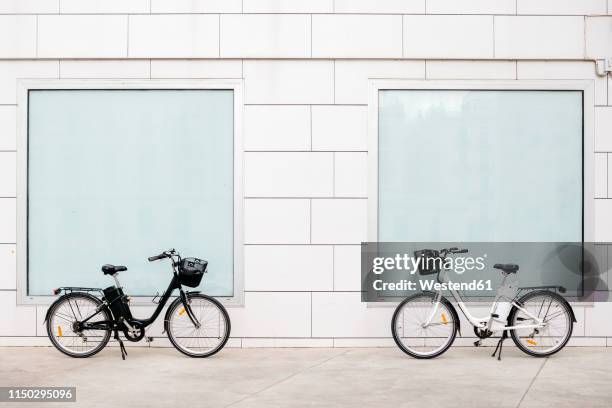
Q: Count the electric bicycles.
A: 2